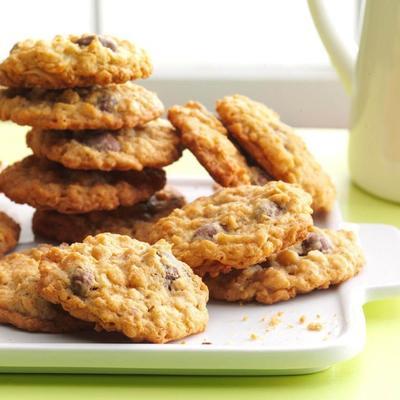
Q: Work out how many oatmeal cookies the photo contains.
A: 12